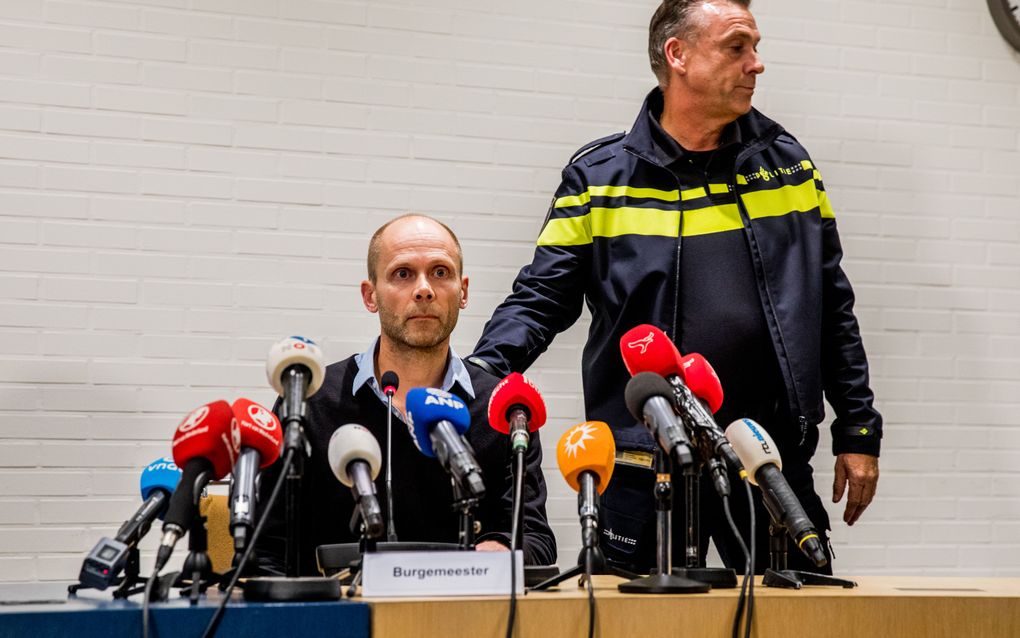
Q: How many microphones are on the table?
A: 13